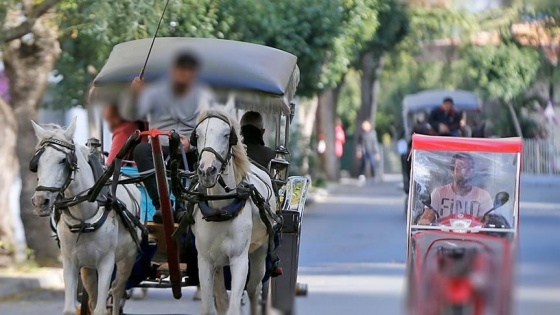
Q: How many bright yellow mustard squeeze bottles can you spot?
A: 0